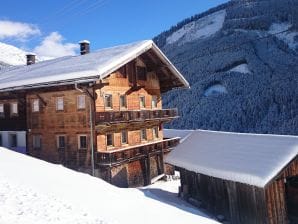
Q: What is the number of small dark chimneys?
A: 2